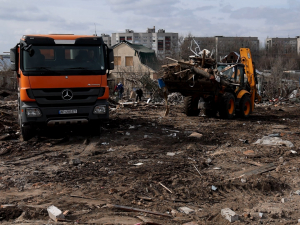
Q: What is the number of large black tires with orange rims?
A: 2